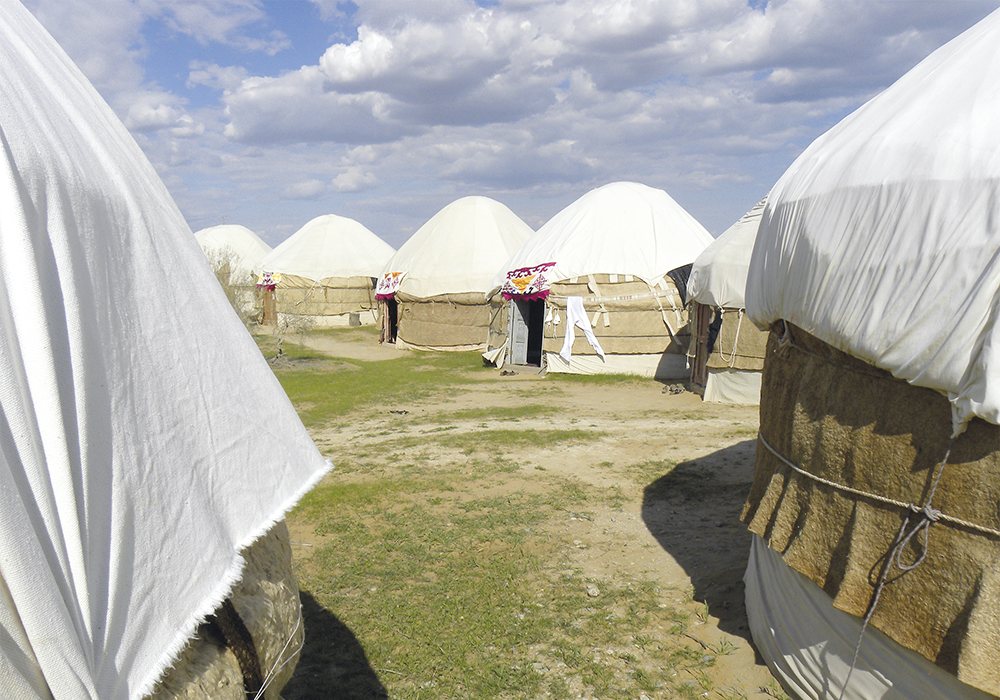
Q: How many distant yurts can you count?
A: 5